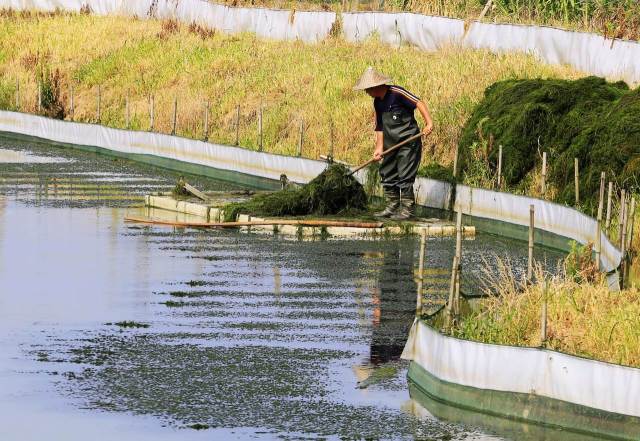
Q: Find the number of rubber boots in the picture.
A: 2